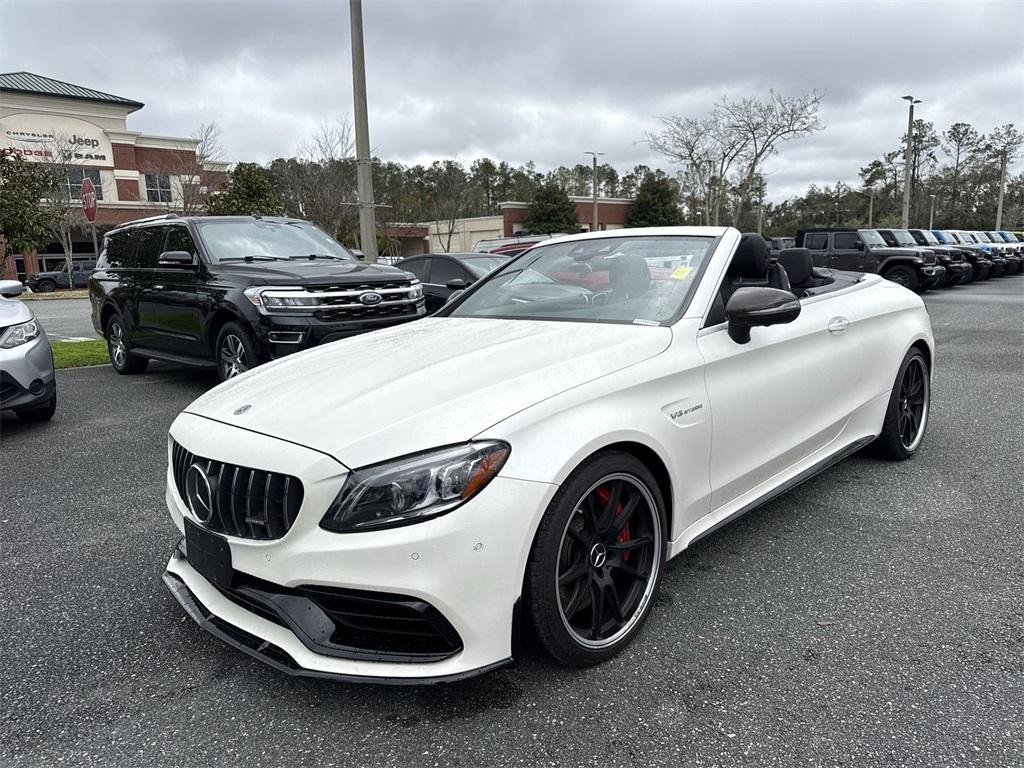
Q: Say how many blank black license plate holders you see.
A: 1